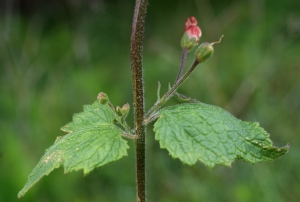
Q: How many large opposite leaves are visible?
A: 2